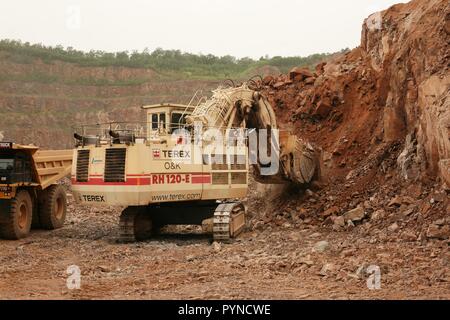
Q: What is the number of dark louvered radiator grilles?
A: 2